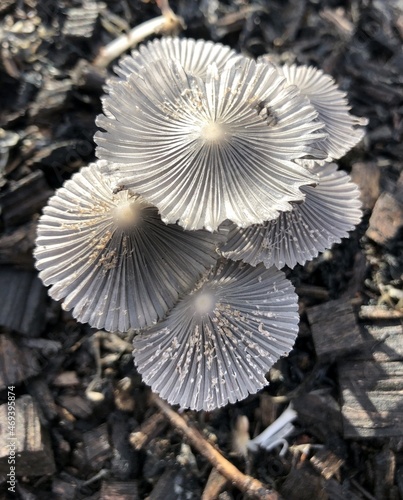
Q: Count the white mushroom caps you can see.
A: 6